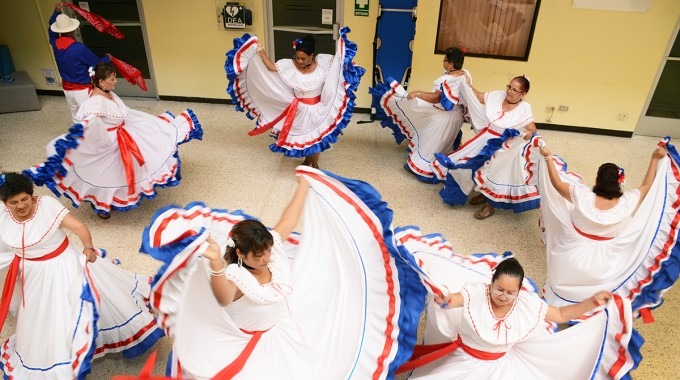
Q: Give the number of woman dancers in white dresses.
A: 8